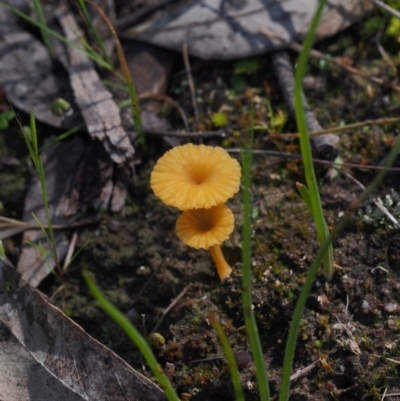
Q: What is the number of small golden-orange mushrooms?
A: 2